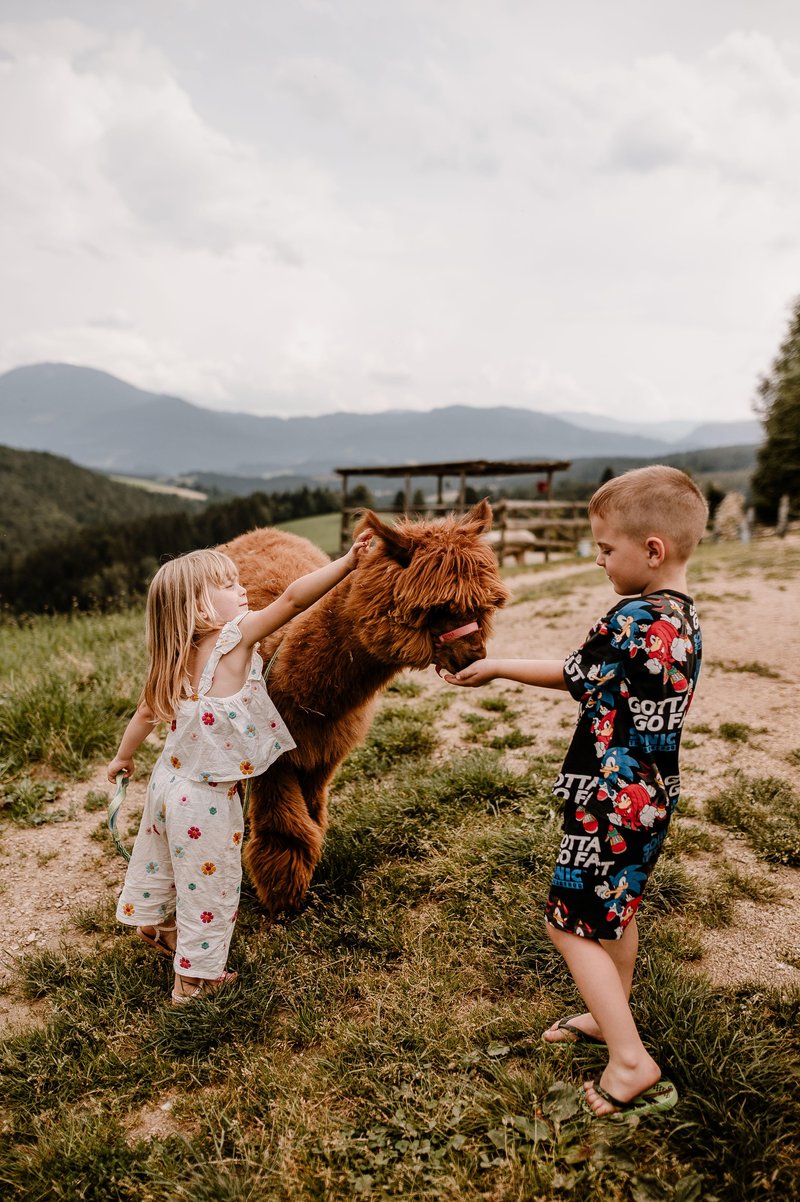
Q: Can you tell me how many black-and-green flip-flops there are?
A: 2